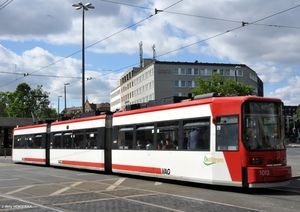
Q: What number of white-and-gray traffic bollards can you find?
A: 0